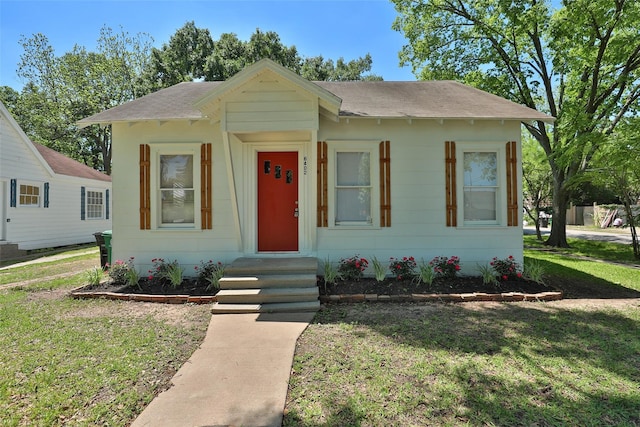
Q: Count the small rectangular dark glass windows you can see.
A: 3